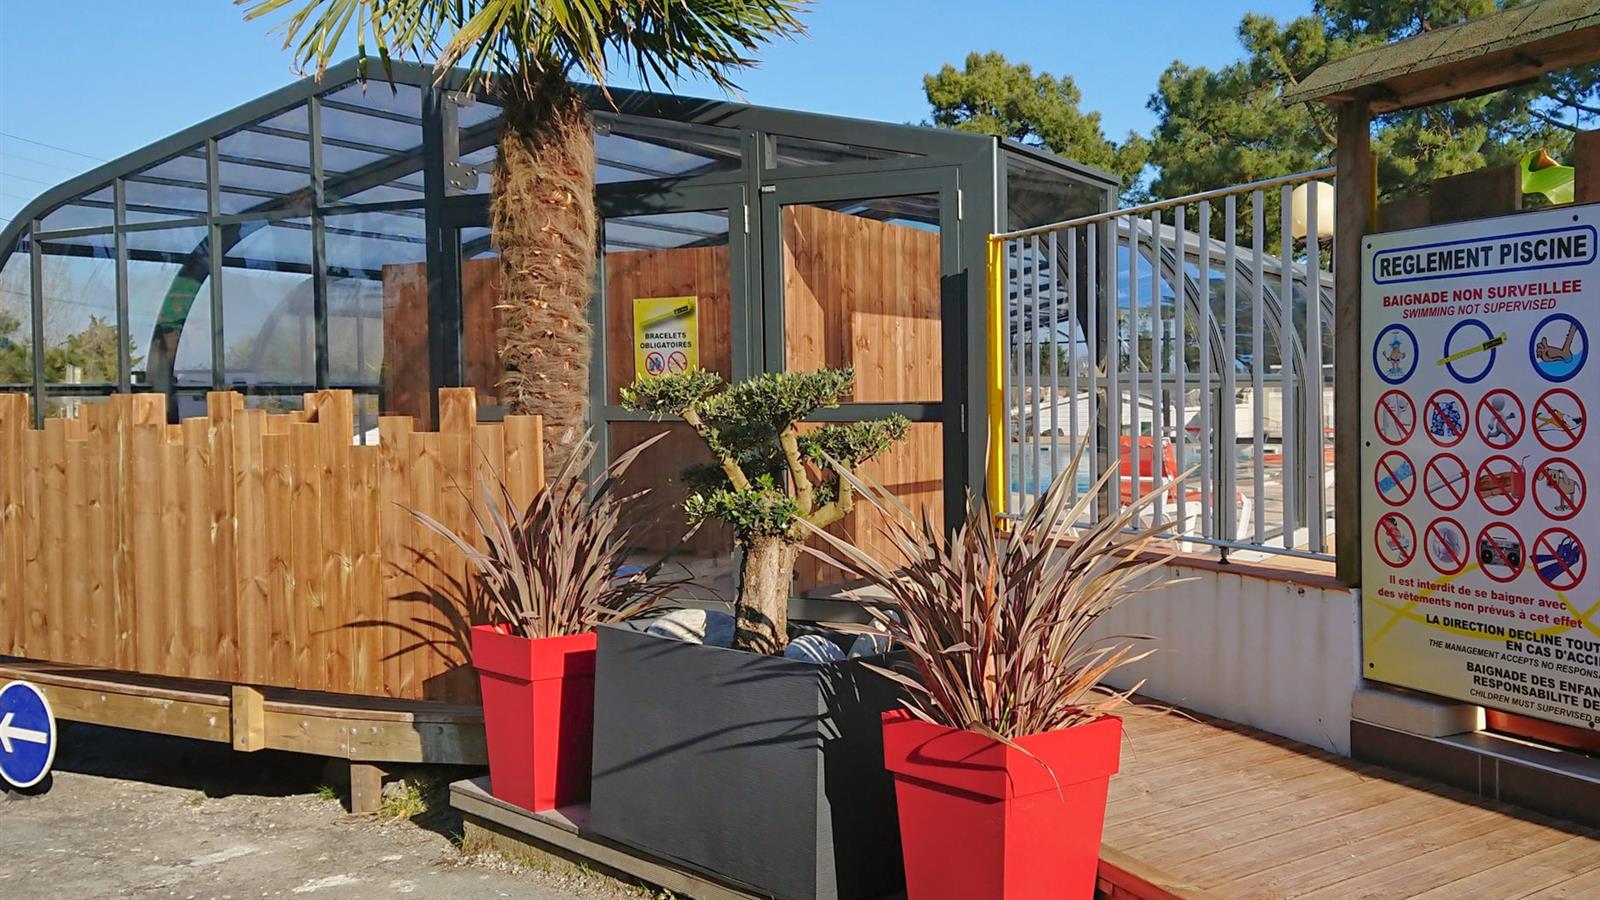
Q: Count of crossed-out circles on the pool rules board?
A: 12